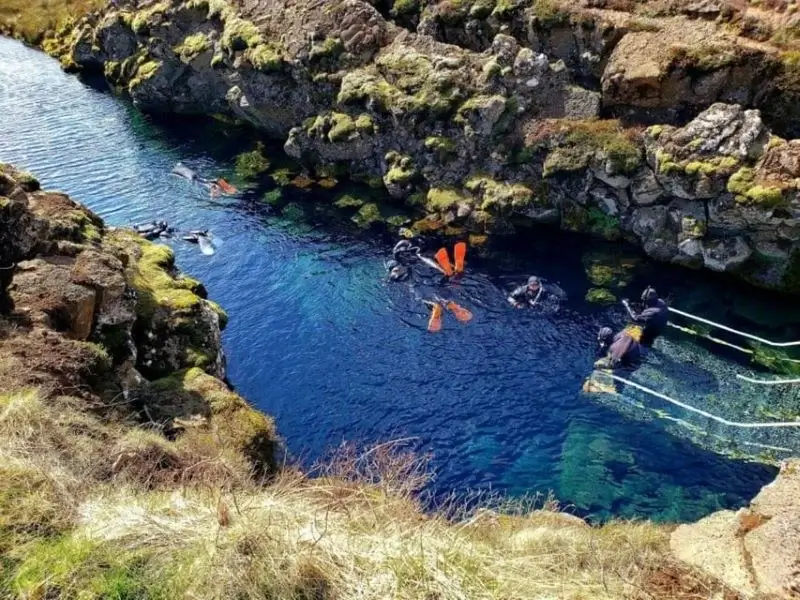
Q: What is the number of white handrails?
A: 3